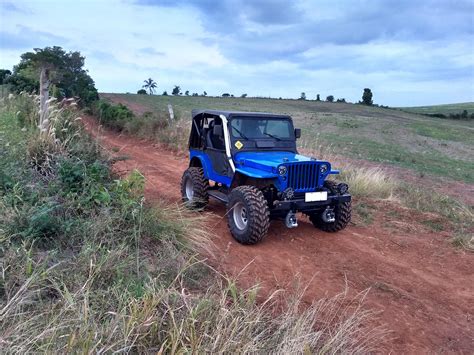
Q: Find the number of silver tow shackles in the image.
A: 2